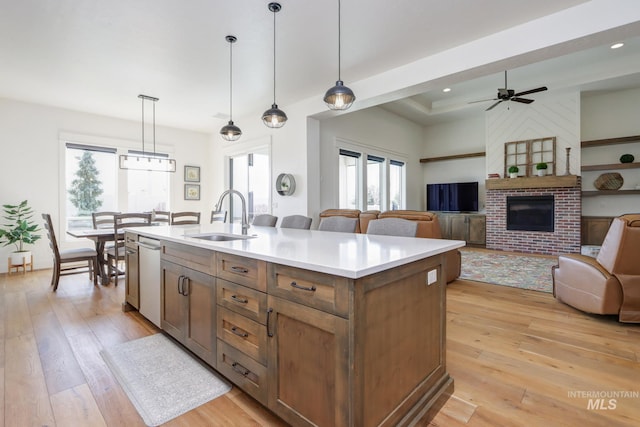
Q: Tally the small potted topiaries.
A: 2